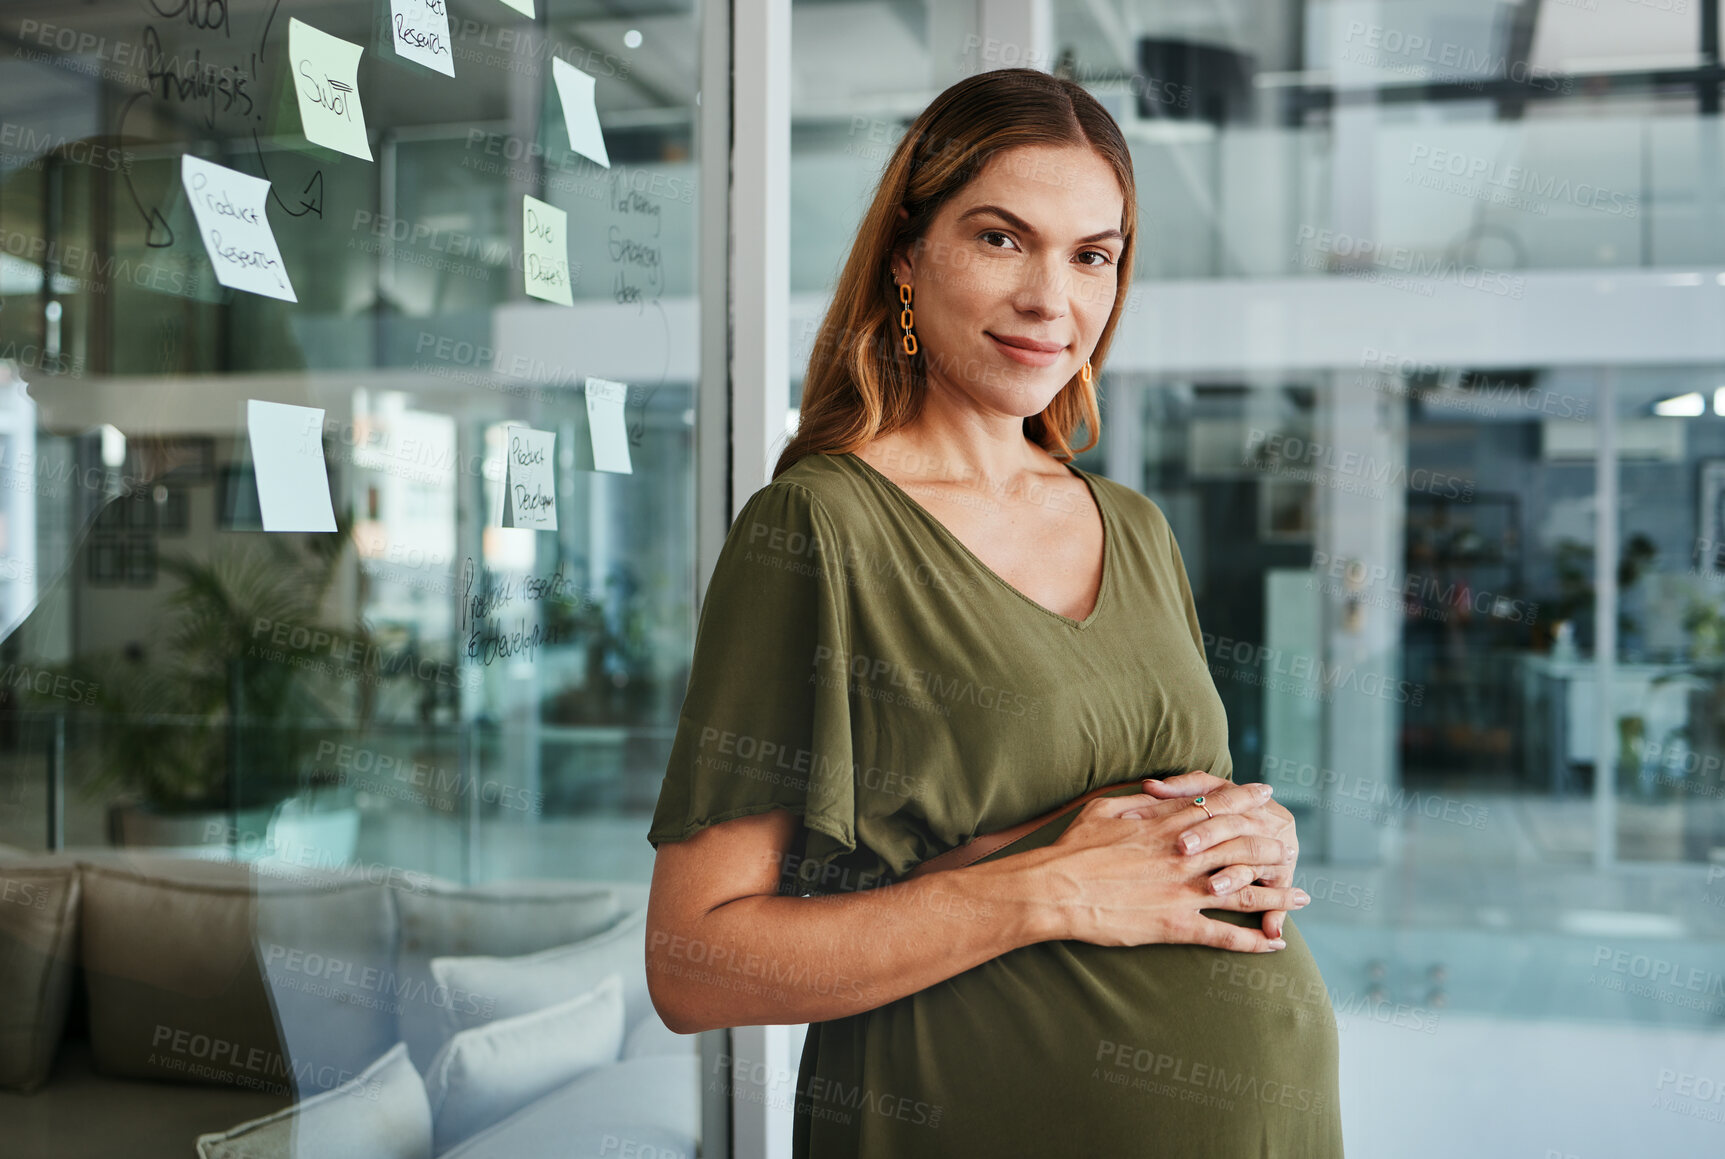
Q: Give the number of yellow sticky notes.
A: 3